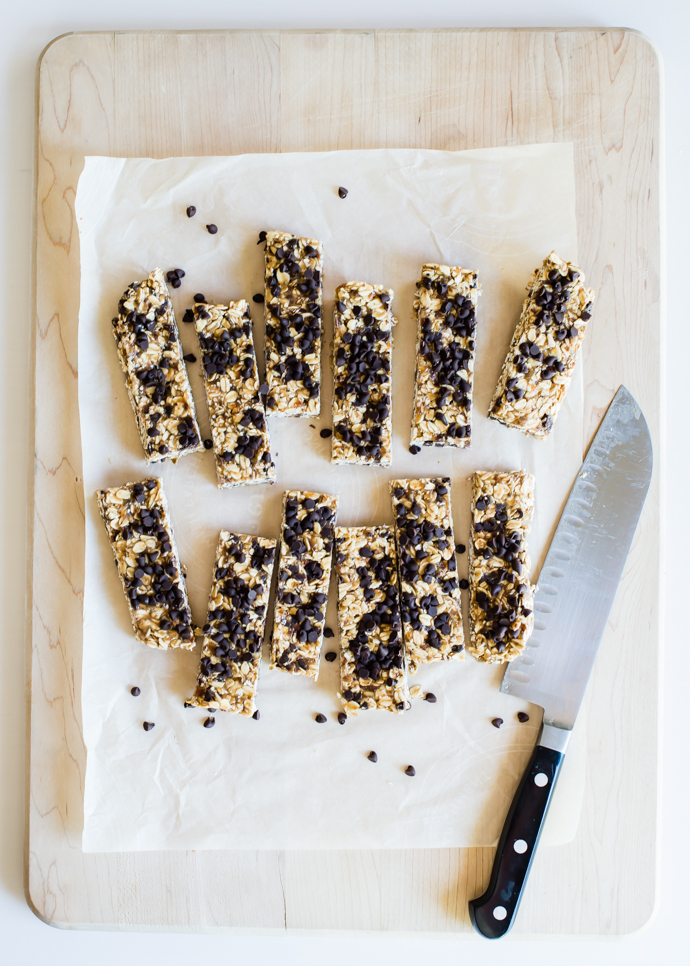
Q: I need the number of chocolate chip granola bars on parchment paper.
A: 12